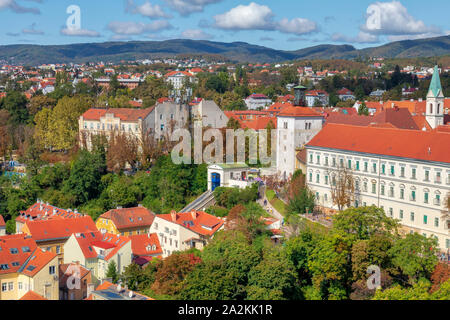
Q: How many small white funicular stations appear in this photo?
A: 1